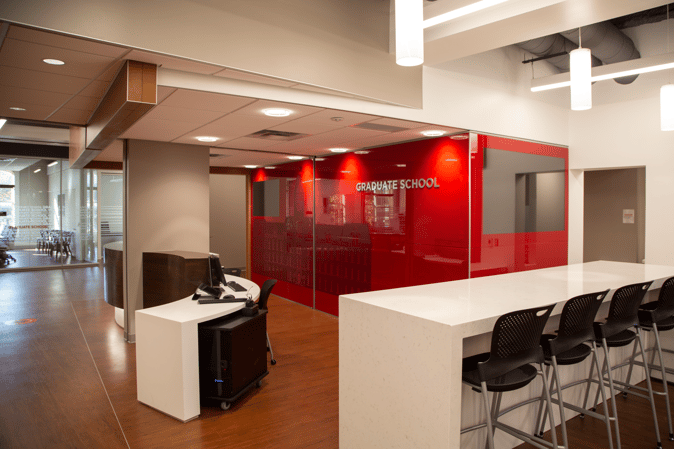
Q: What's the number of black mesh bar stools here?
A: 4